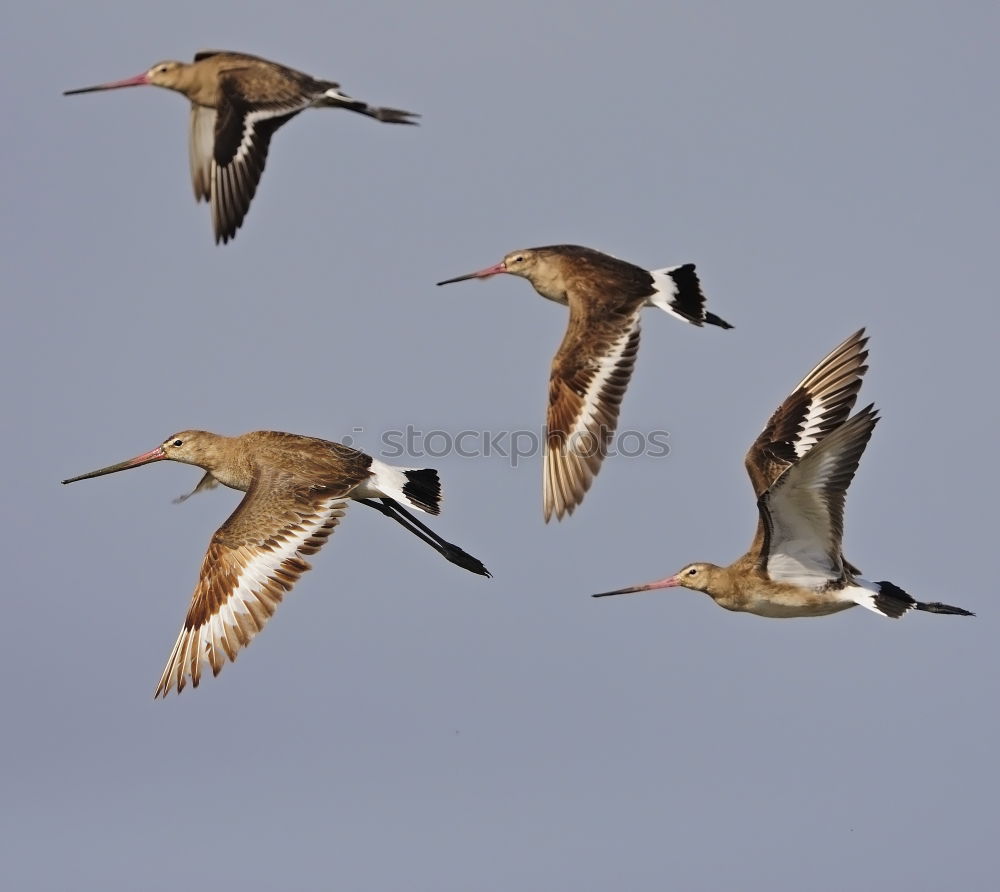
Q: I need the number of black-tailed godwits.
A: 4